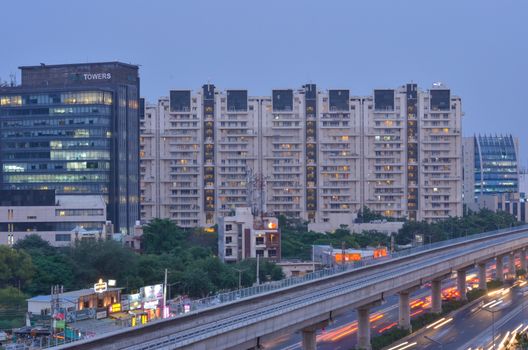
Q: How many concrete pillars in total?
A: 9